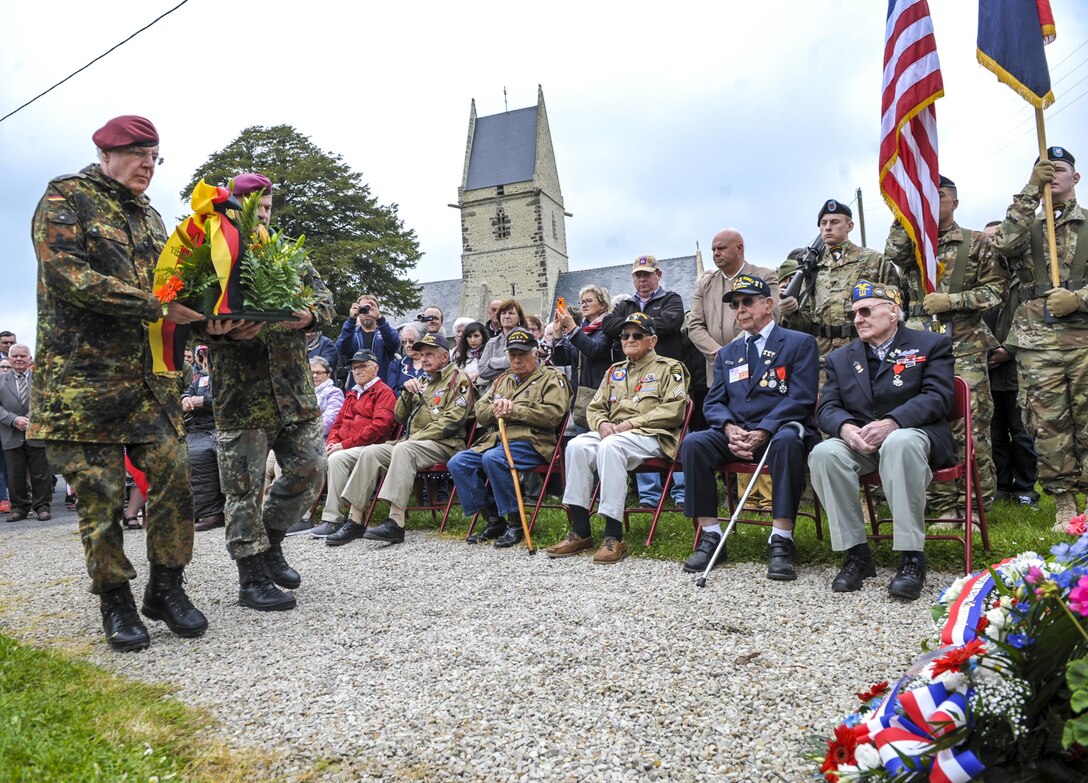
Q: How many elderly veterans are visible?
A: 6